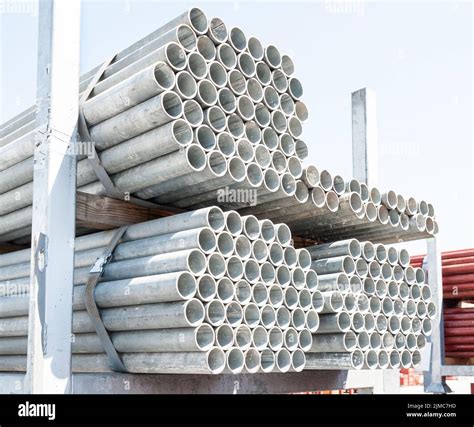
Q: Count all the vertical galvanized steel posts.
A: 3